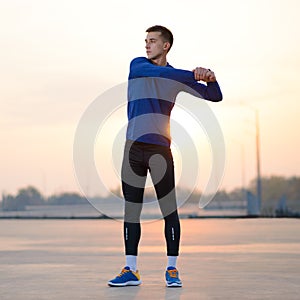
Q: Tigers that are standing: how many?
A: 0